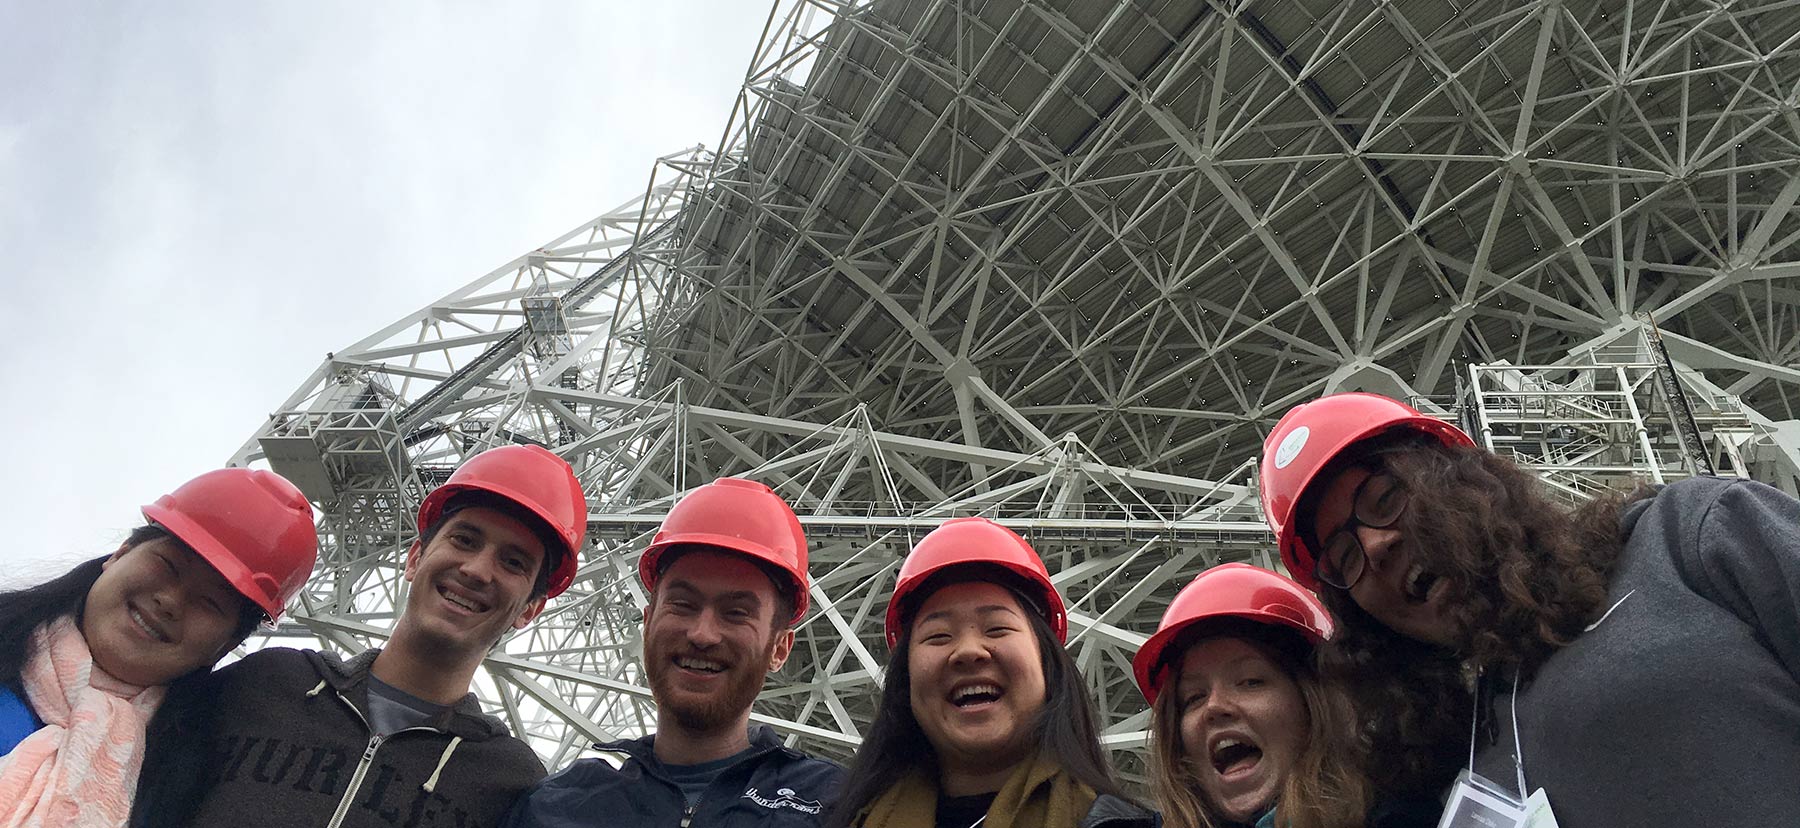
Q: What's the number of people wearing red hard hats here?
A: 6